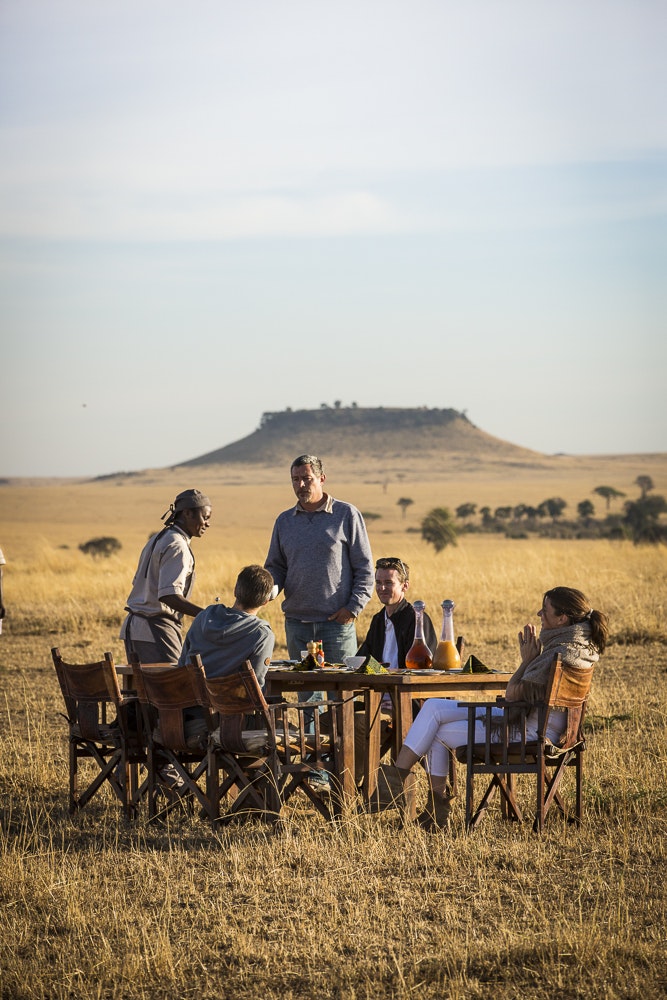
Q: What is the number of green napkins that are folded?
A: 3